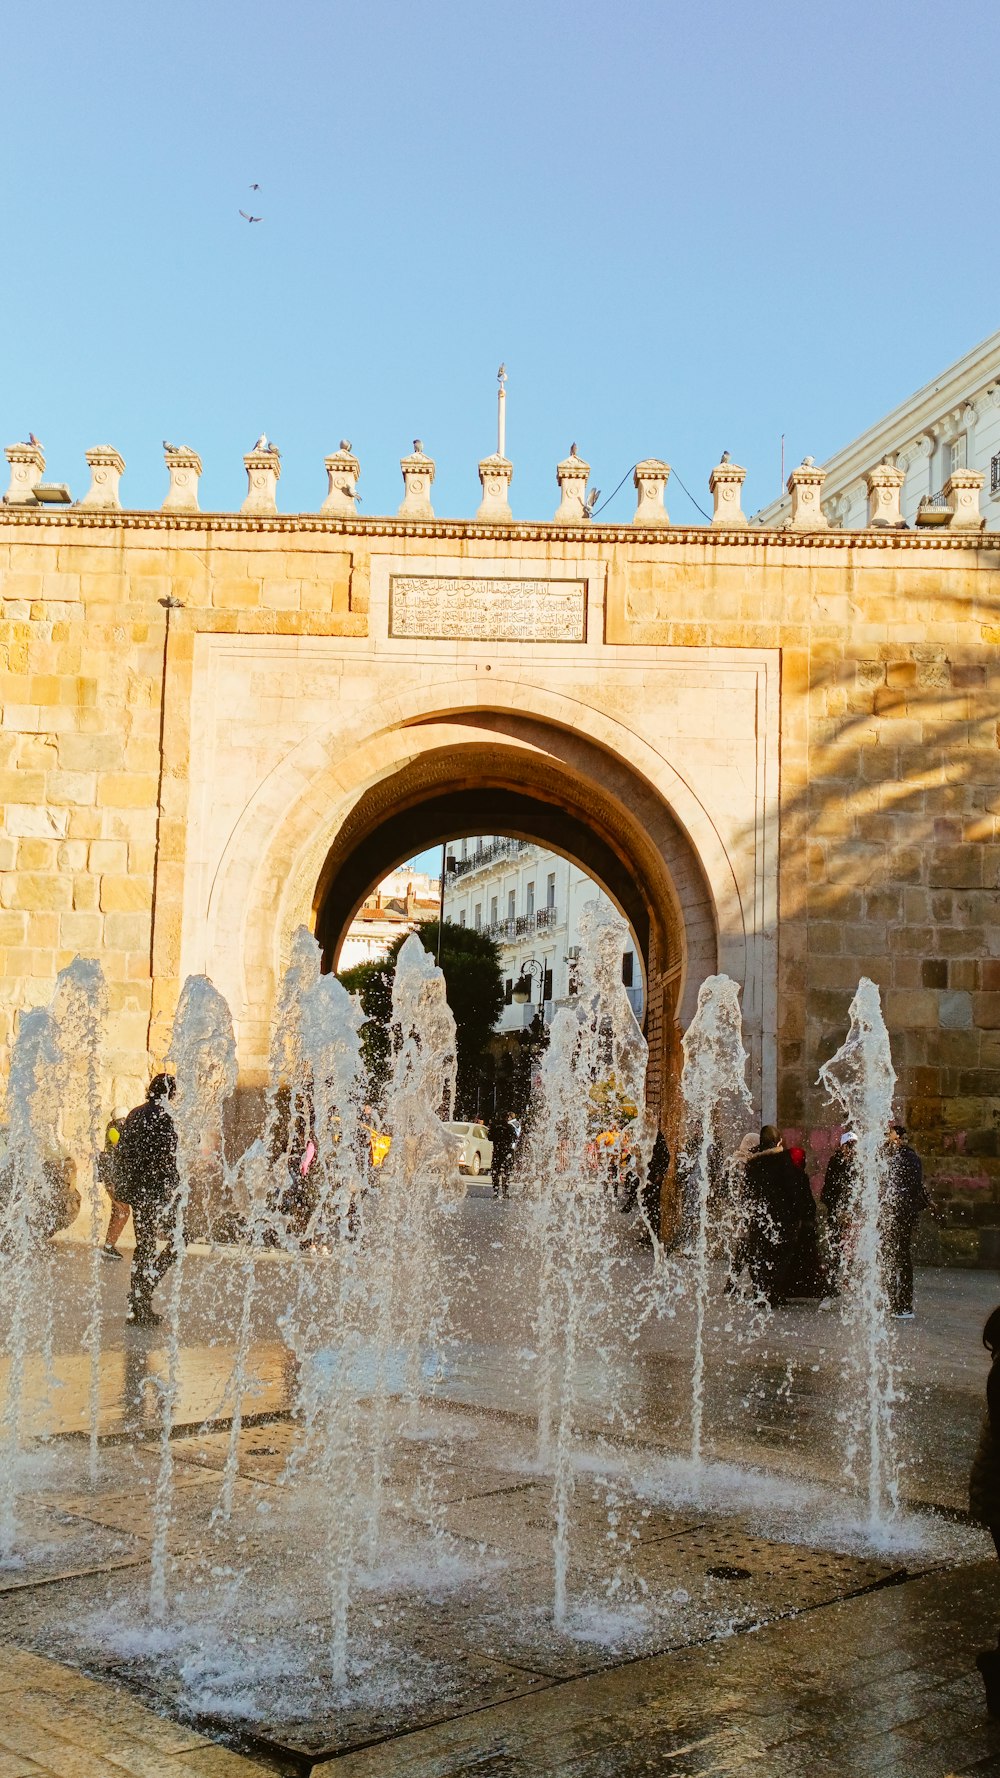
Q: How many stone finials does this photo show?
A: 13